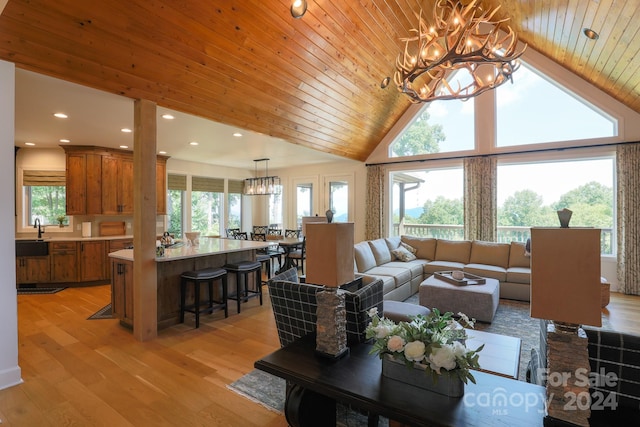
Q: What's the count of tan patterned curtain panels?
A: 3